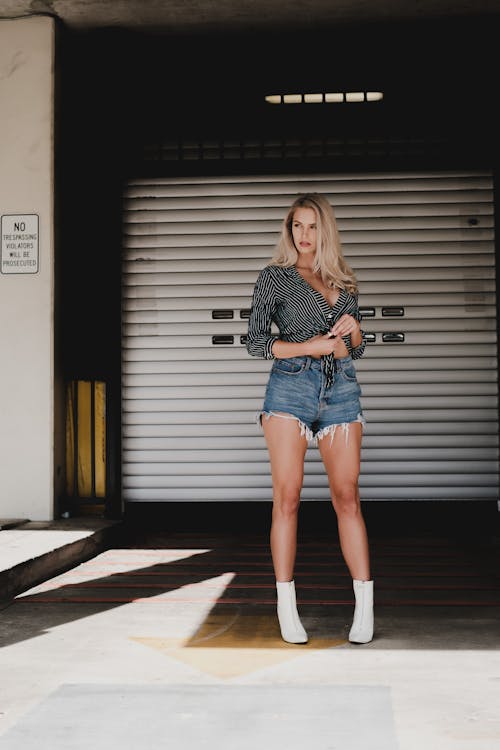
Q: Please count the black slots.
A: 8